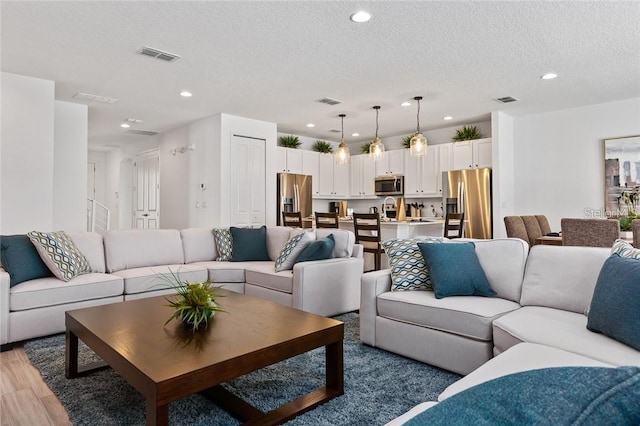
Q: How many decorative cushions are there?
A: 11